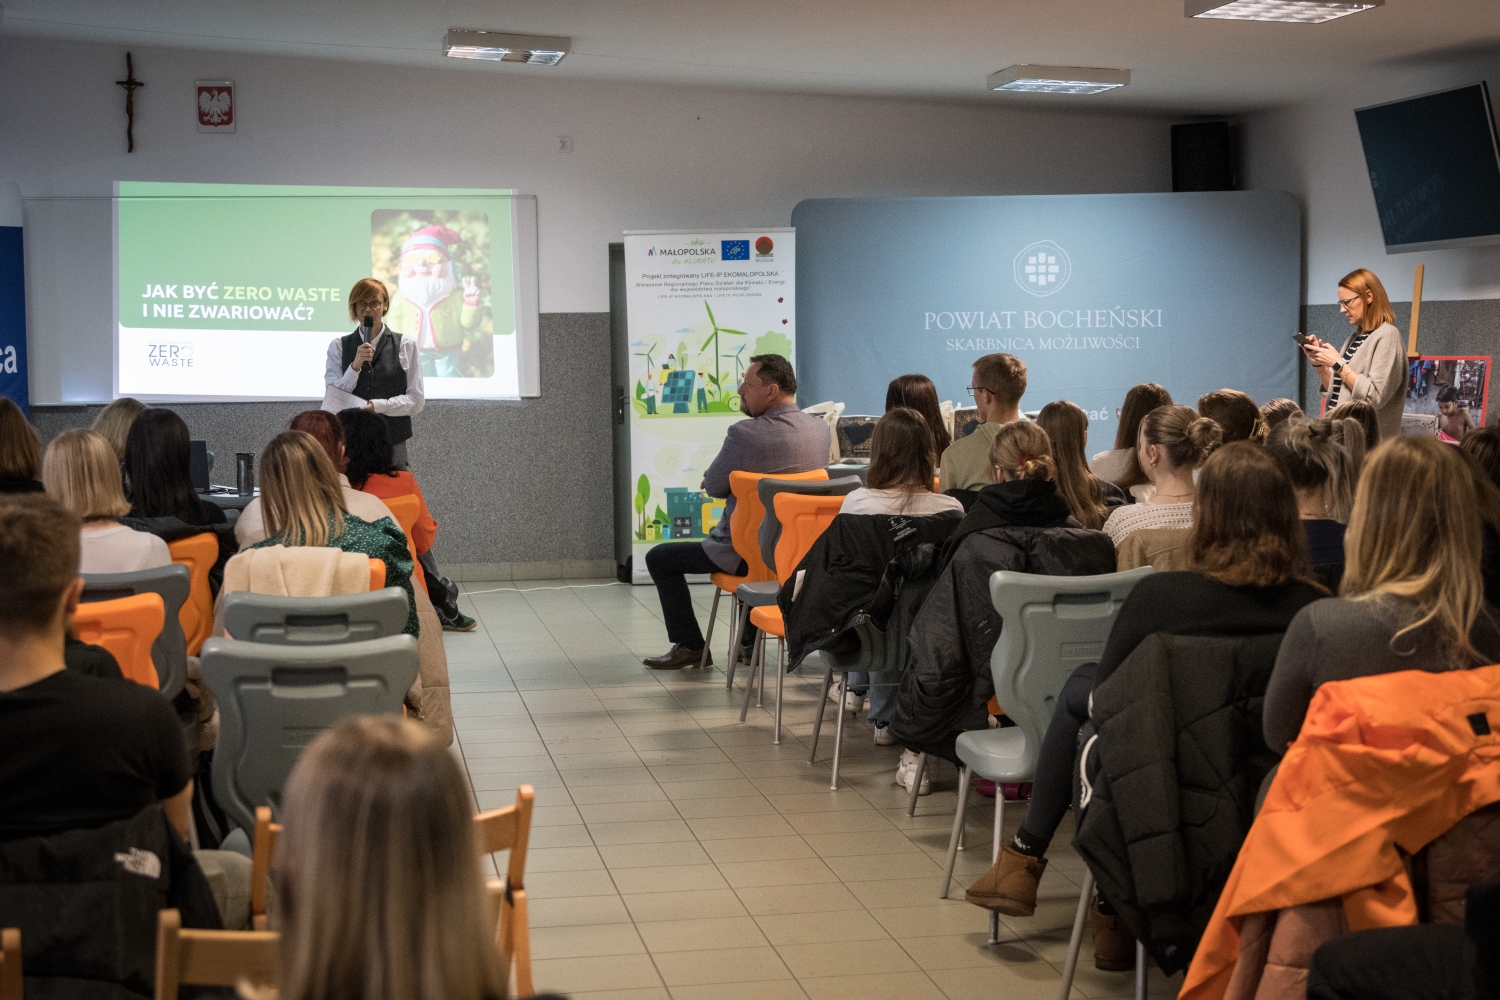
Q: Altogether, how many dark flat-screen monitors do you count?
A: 1